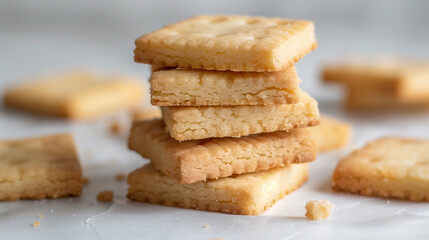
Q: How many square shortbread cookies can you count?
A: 11